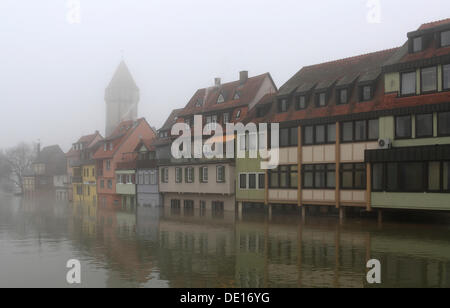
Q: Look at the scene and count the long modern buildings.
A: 2